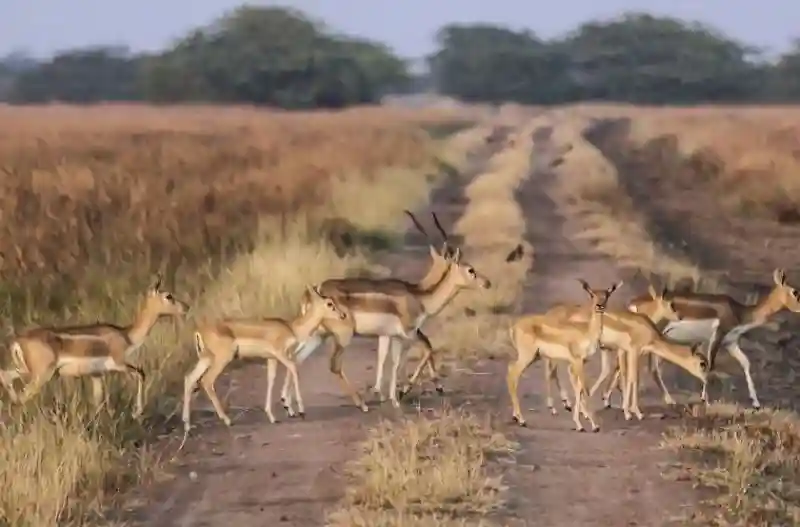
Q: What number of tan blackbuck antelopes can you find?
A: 8